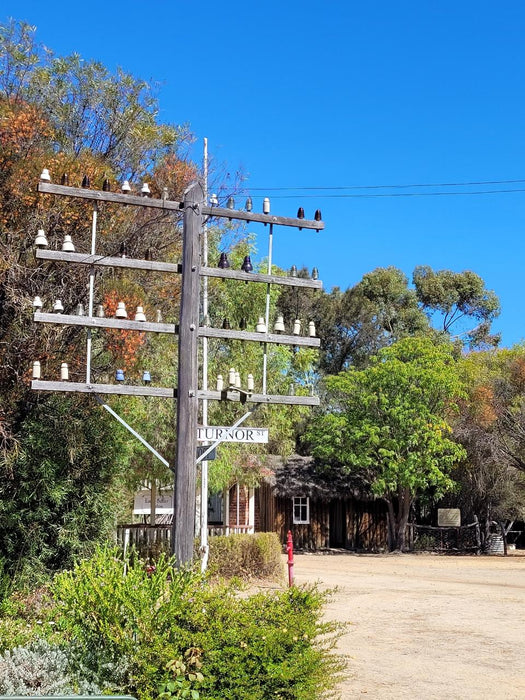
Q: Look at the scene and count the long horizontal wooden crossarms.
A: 4